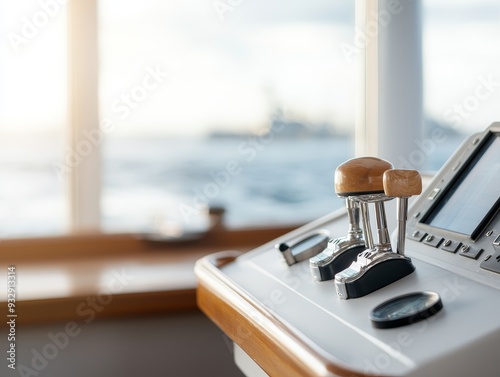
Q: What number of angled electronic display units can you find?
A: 1